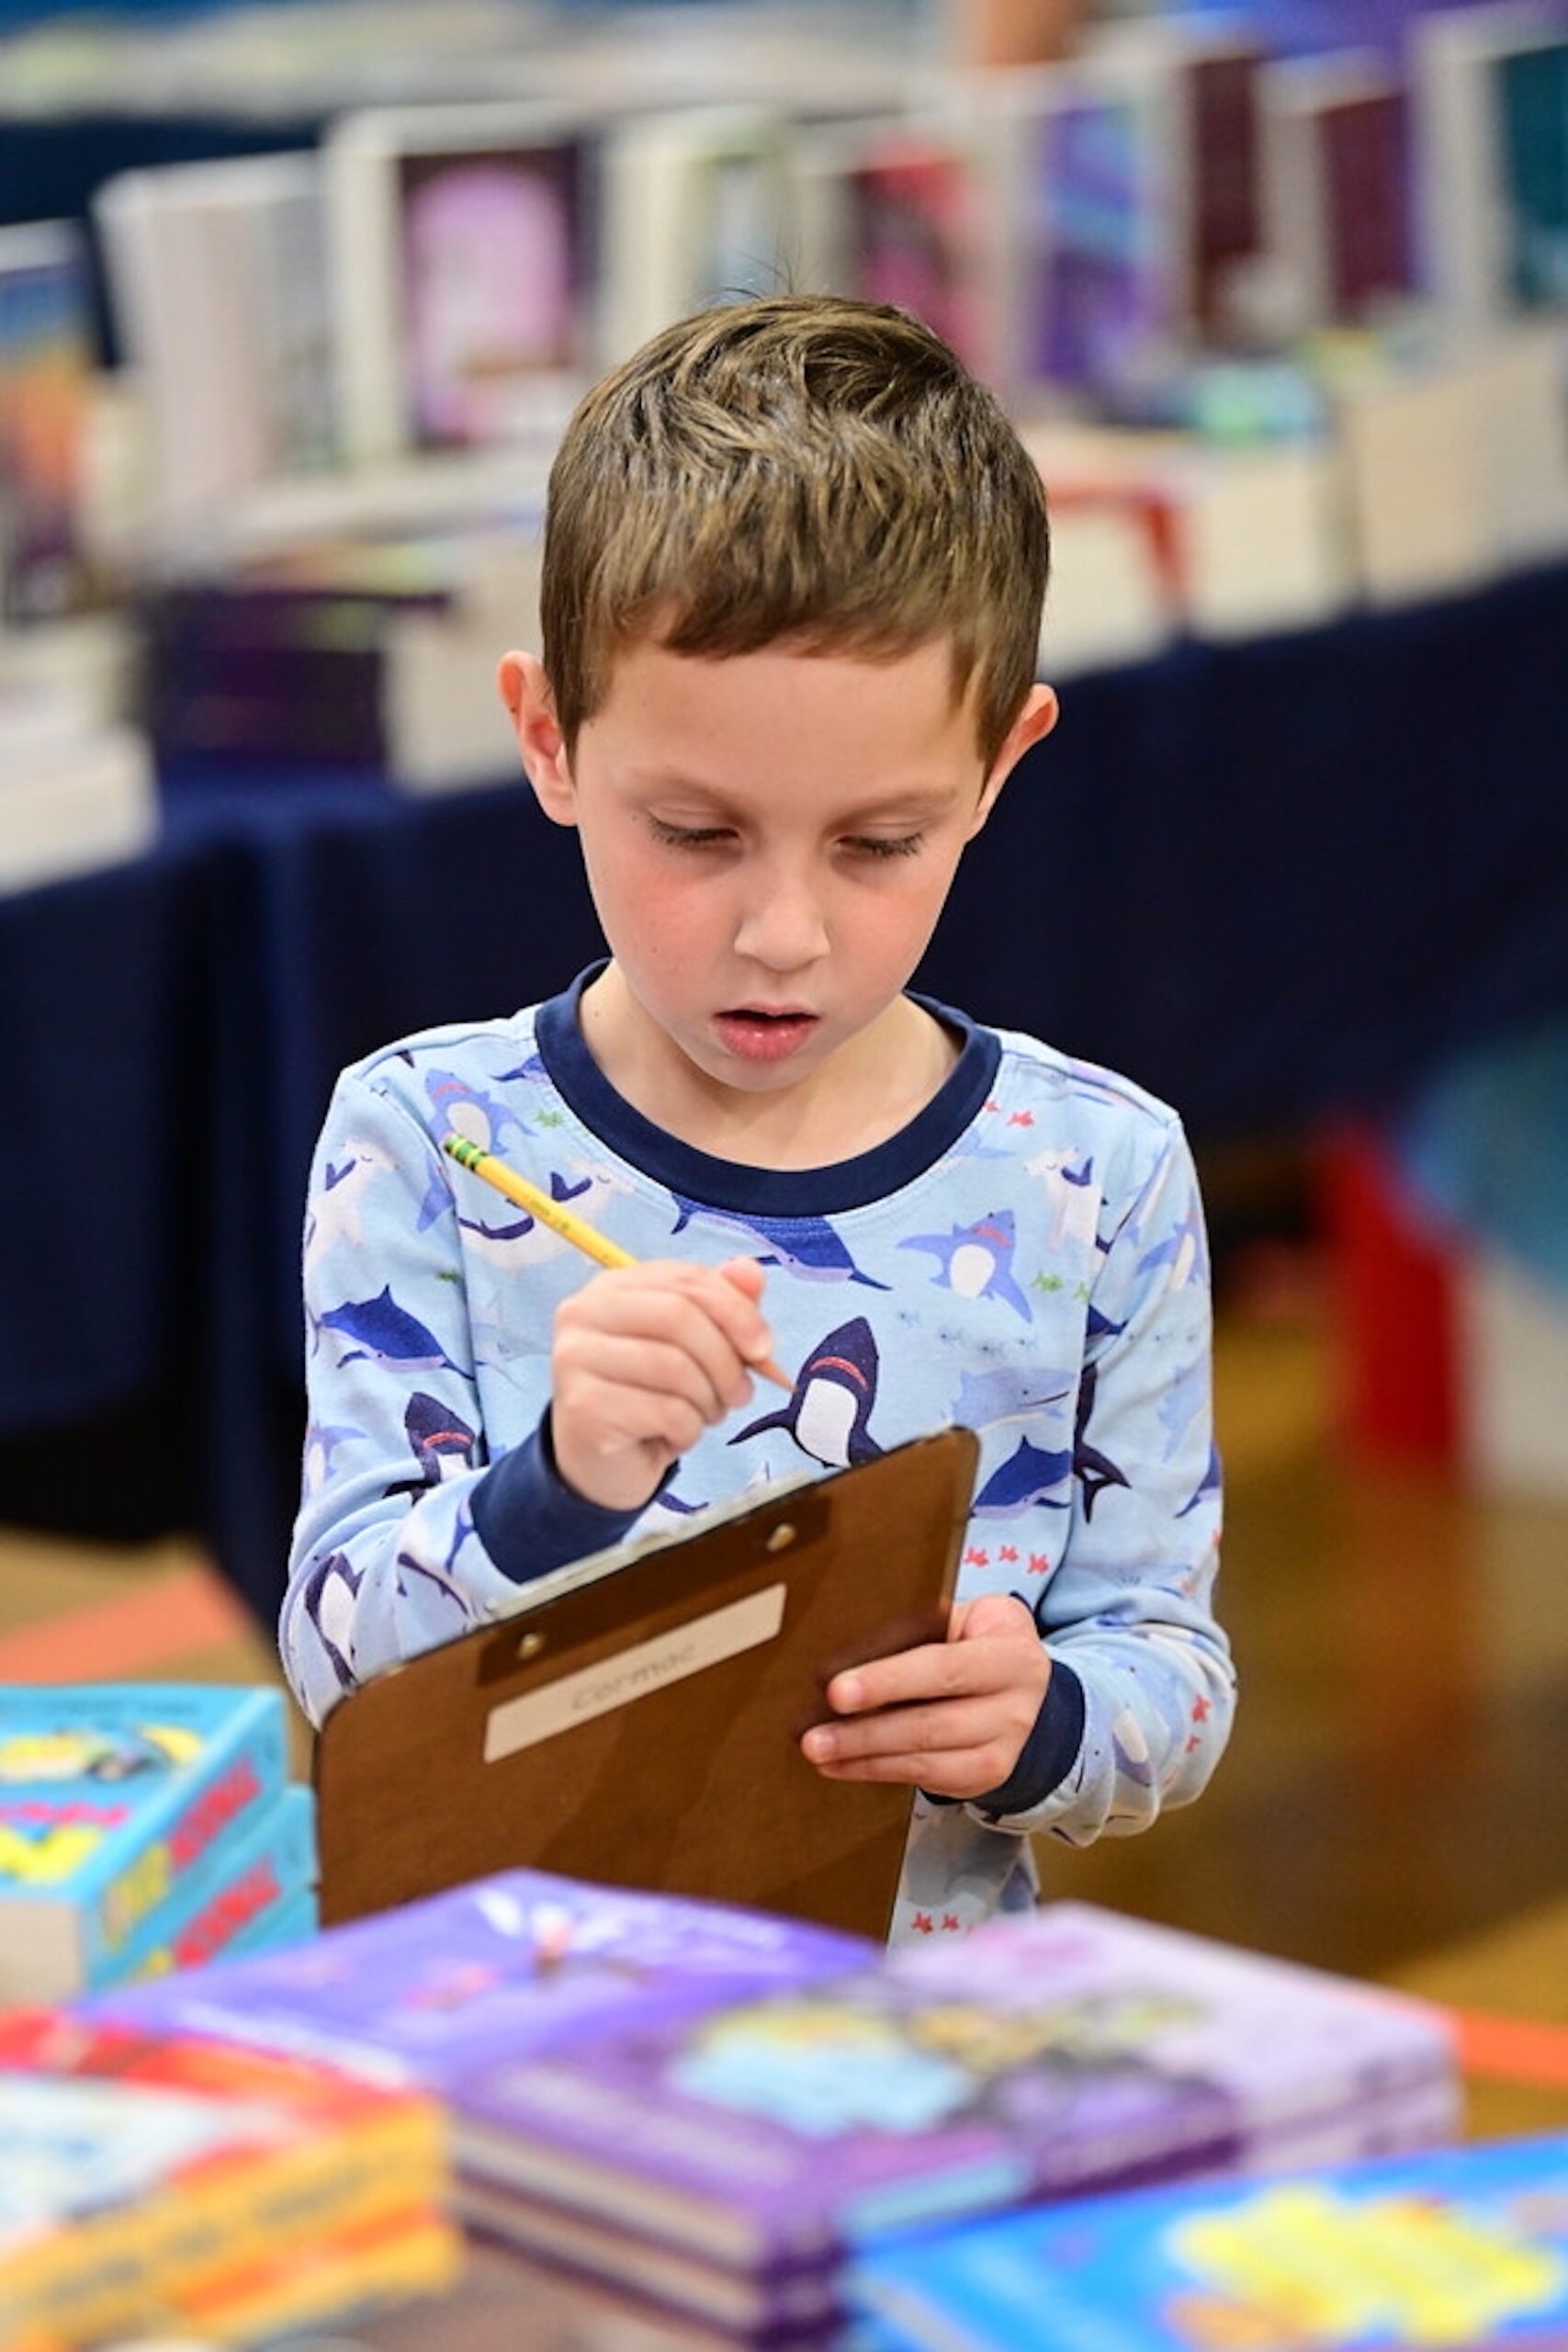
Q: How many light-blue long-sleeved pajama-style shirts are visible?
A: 1